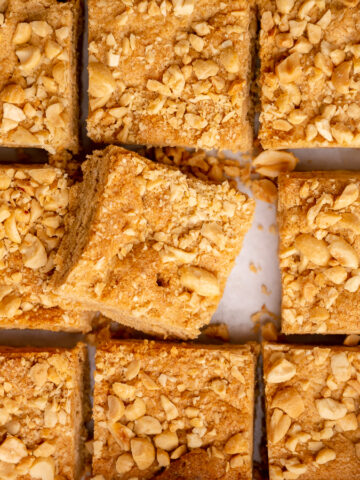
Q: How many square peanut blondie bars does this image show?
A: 9